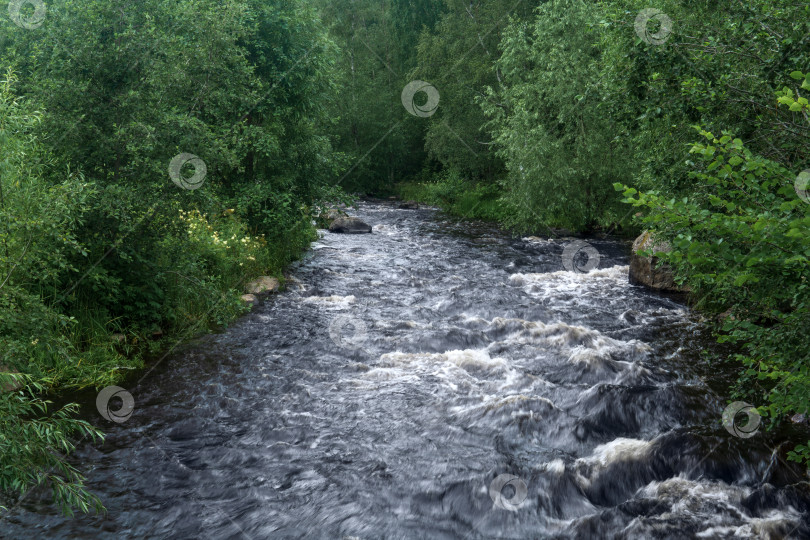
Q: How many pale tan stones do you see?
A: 2